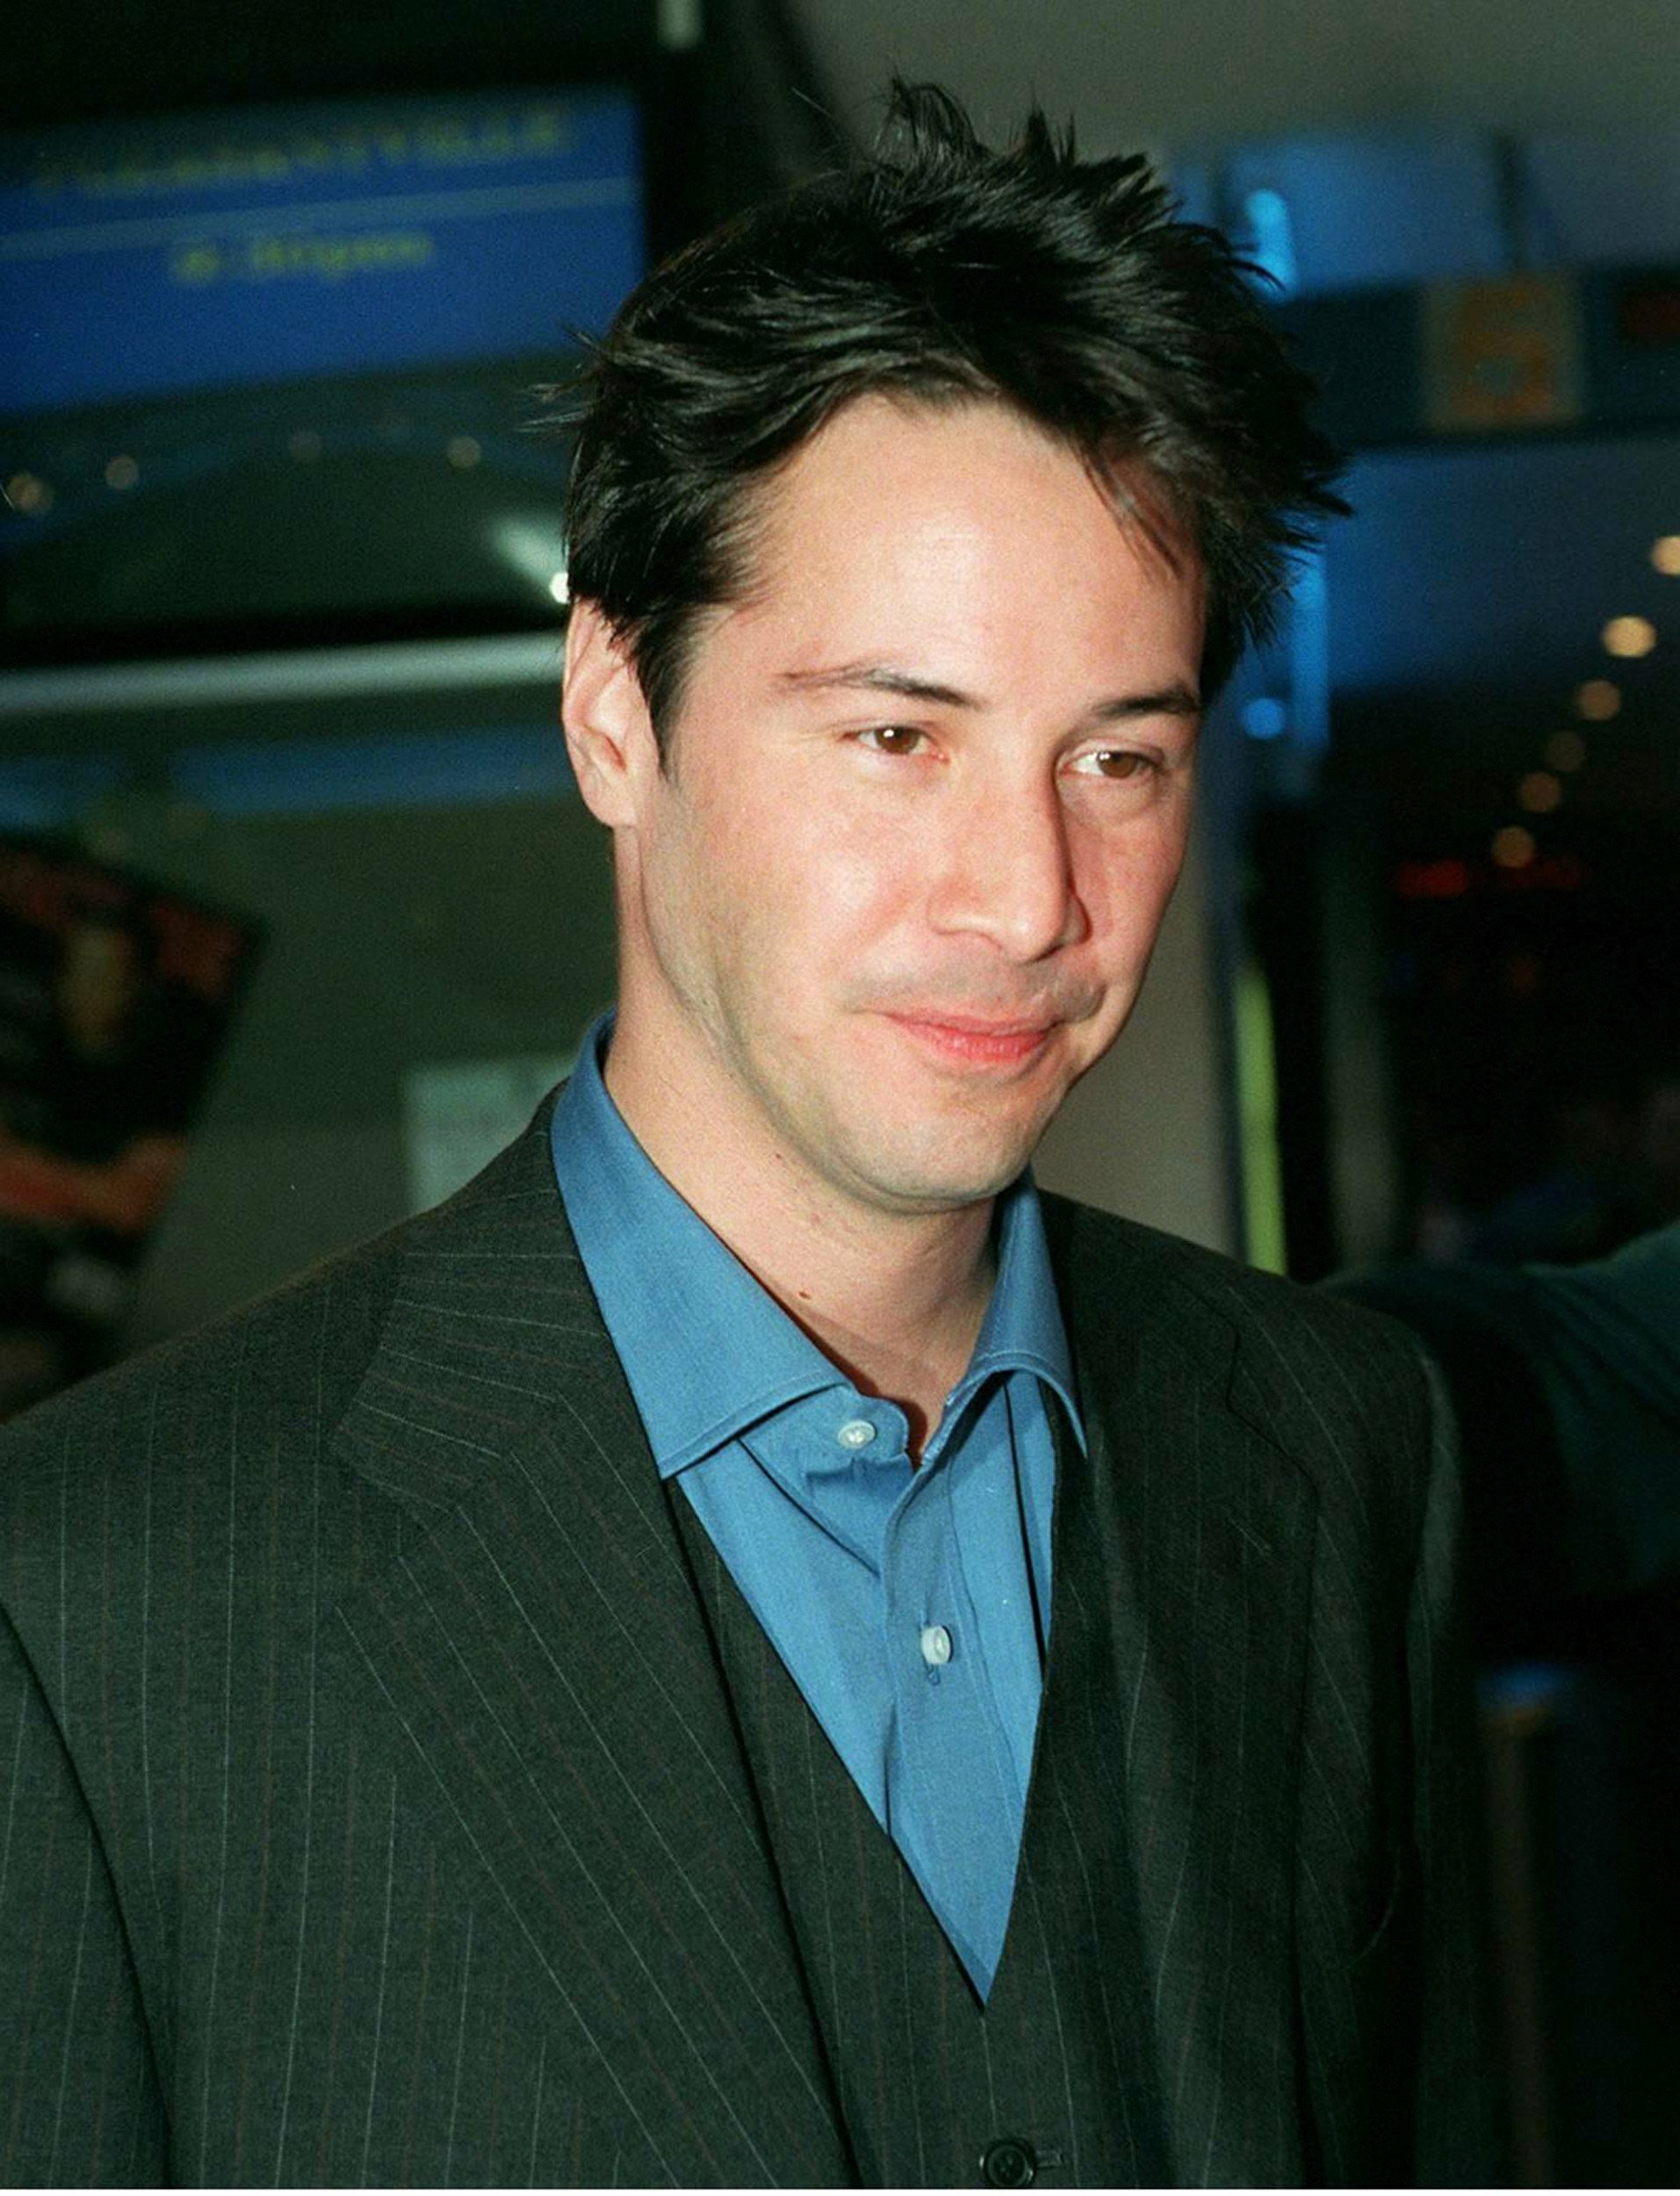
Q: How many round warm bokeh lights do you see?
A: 10